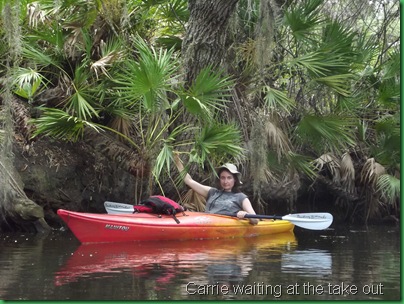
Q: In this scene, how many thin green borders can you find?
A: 2